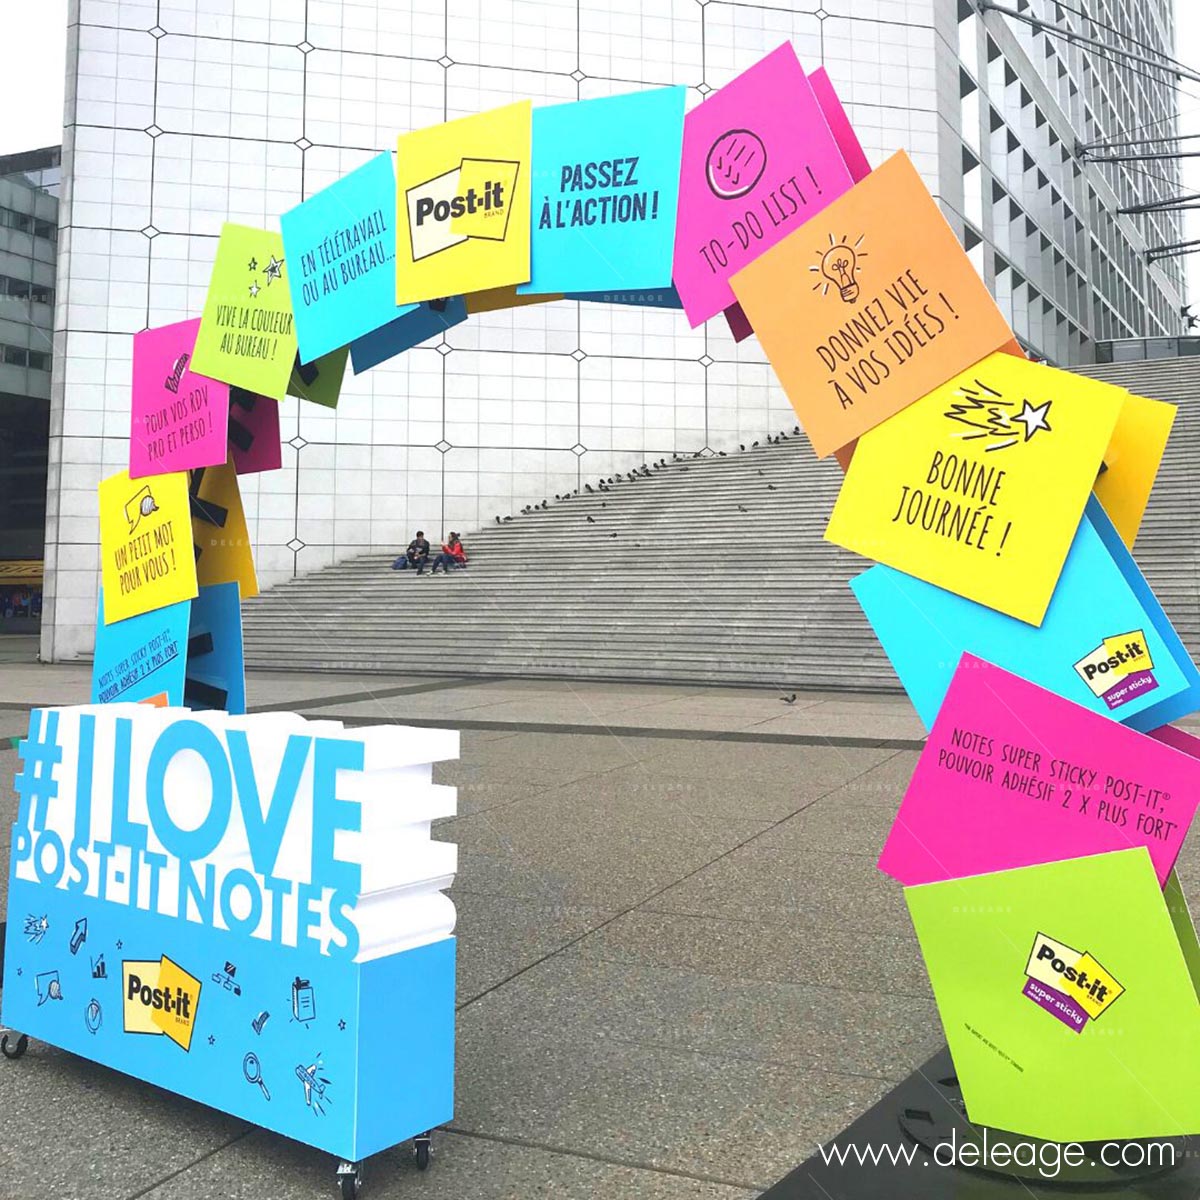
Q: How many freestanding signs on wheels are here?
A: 1